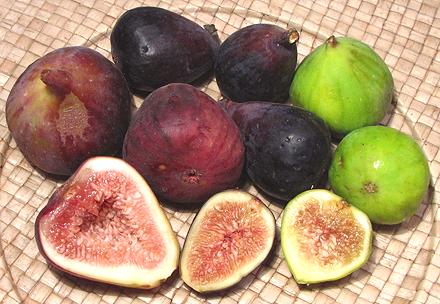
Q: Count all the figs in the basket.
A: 10